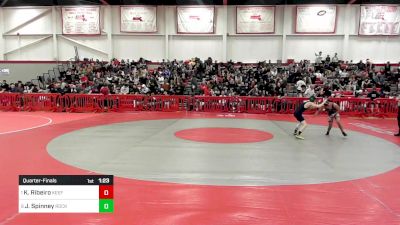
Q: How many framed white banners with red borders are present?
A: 6